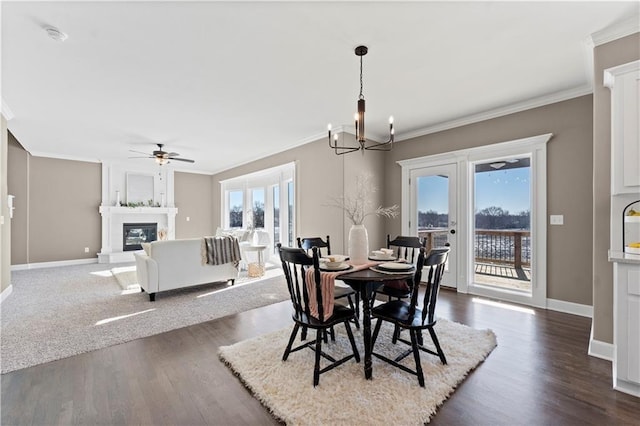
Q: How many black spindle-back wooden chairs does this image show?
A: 4